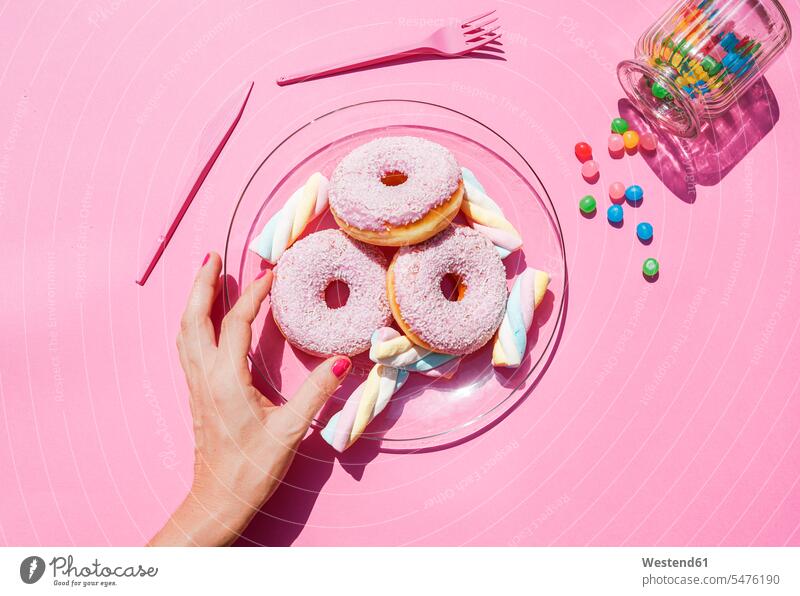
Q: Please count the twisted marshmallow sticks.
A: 5